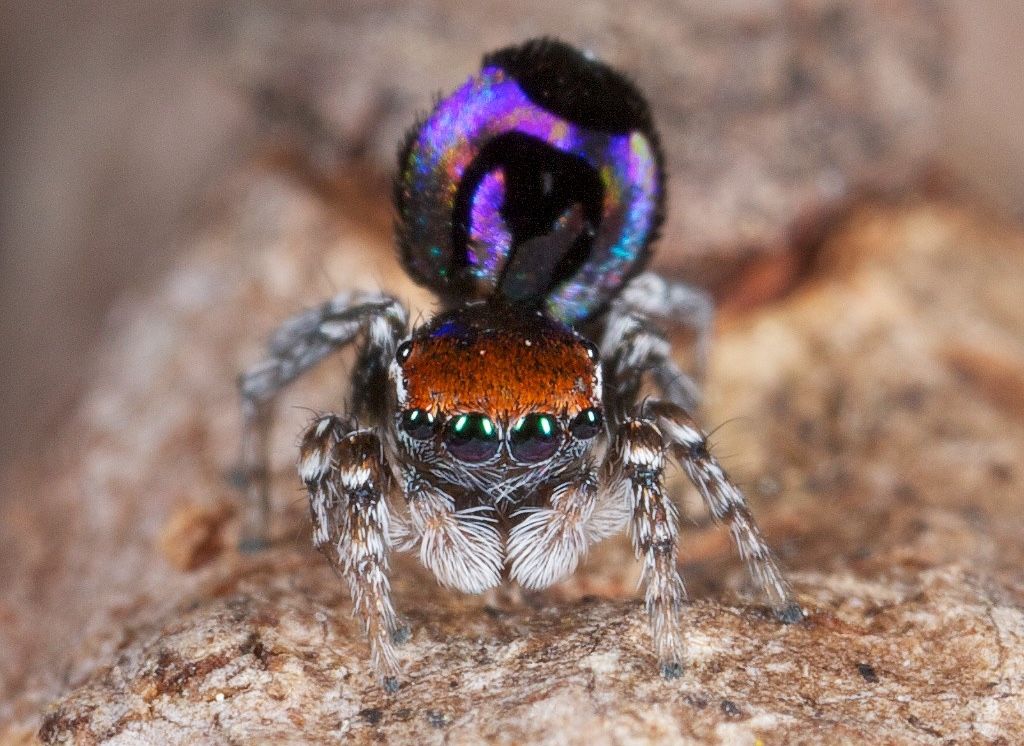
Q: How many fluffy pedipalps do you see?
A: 2